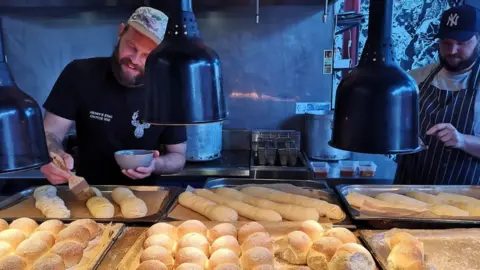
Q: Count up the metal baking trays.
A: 6